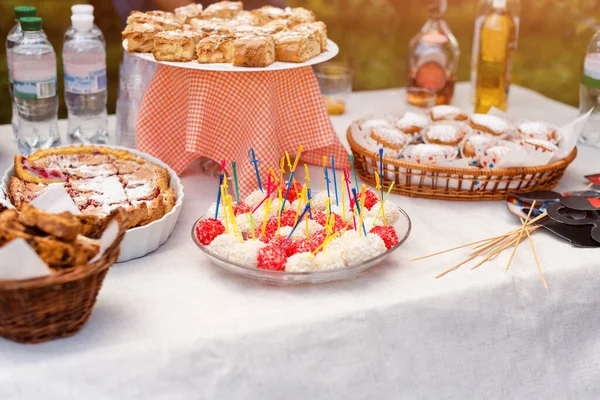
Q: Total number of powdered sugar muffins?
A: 11